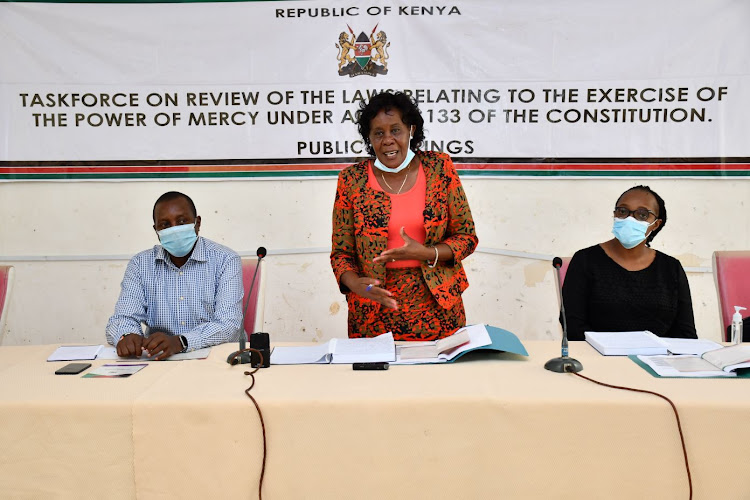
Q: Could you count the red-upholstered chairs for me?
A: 4